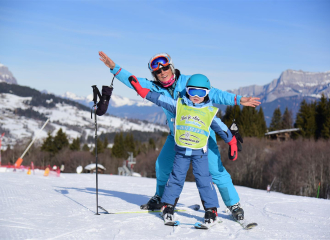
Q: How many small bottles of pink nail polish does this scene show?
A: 0